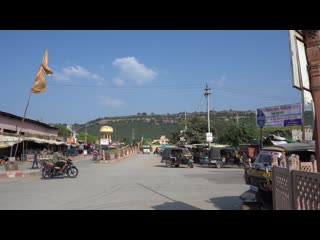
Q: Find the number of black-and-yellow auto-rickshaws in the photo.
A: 3